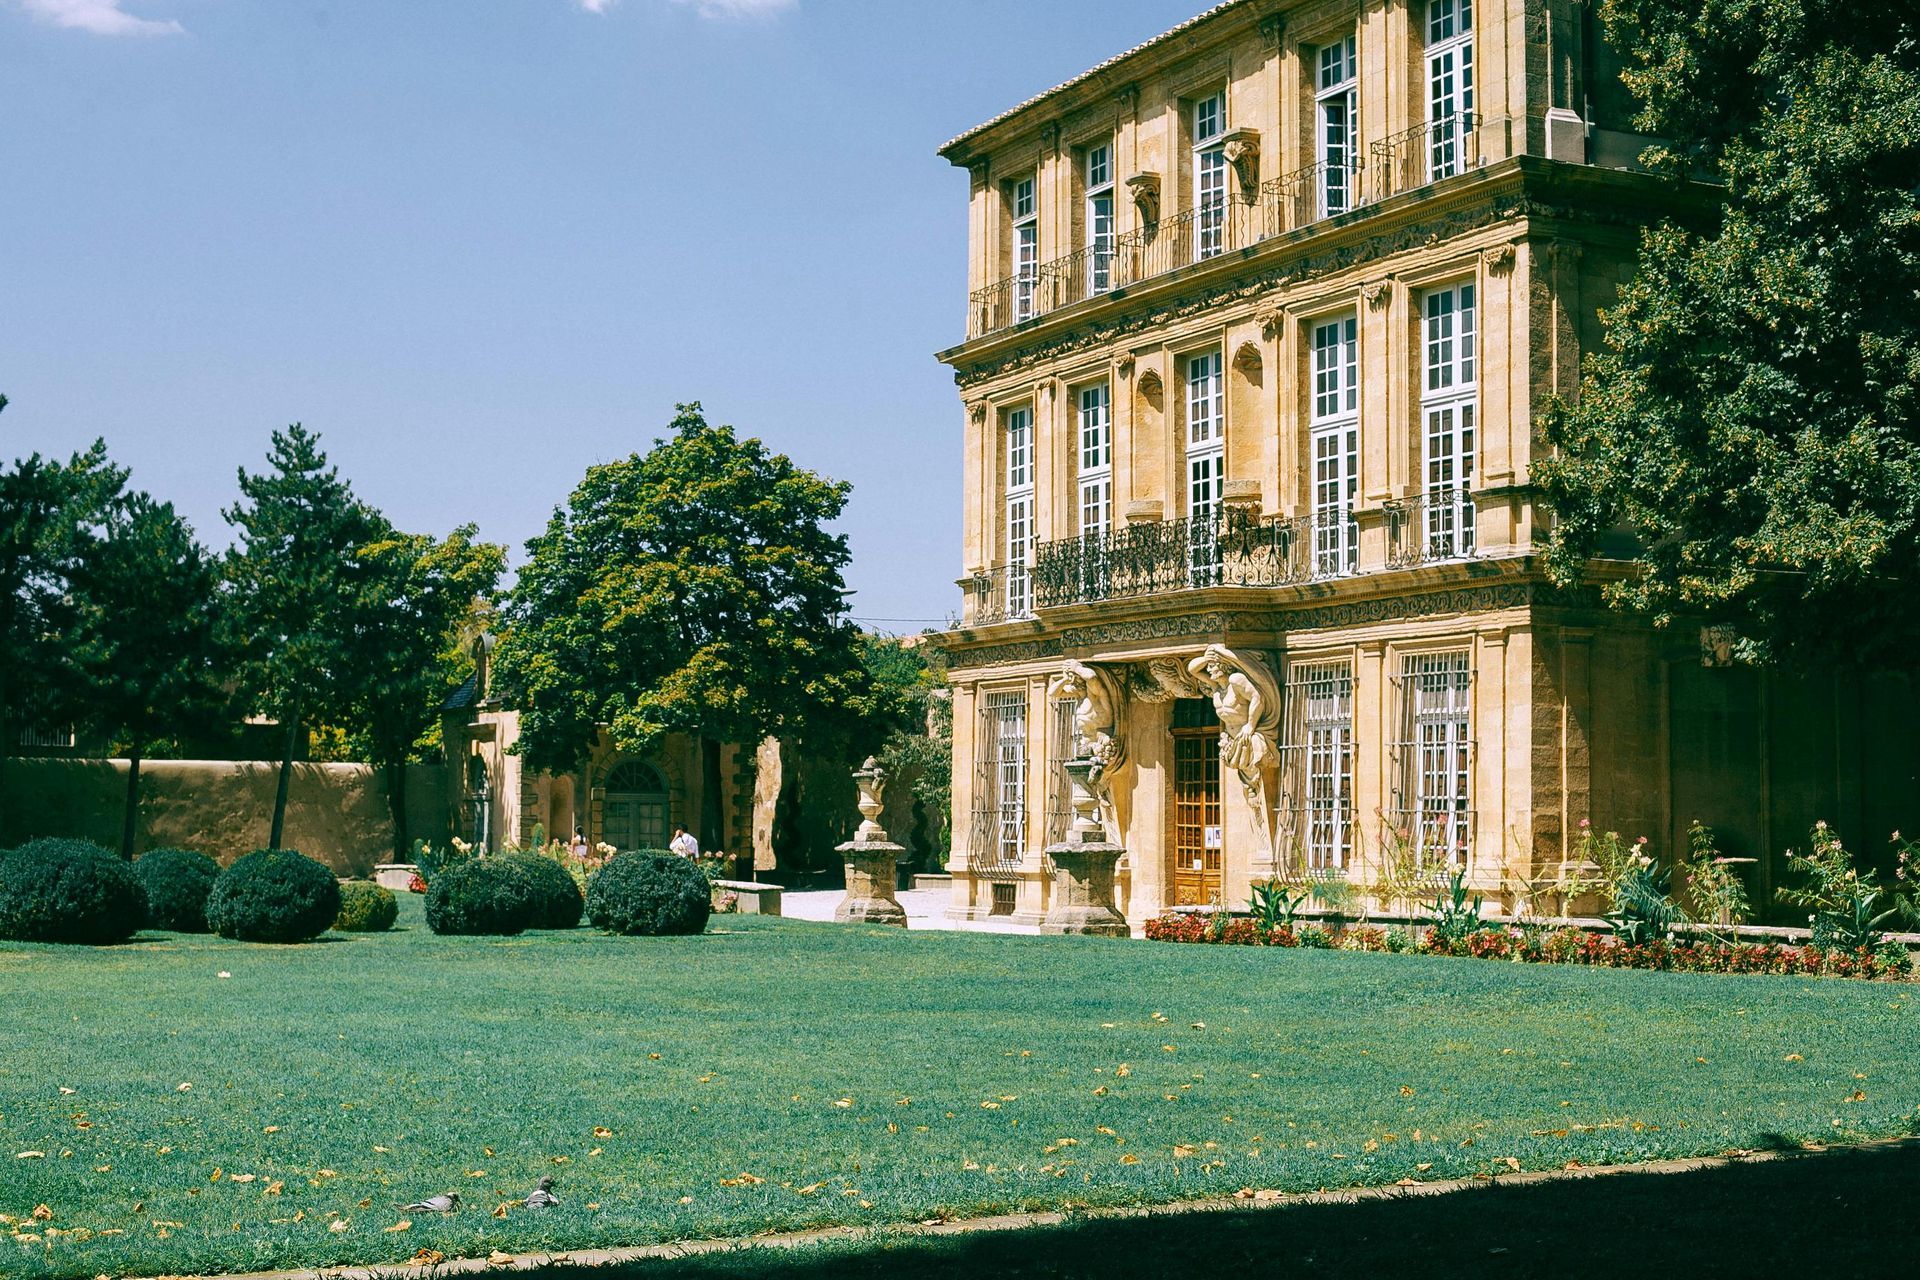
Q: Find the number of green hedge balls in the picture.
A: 7